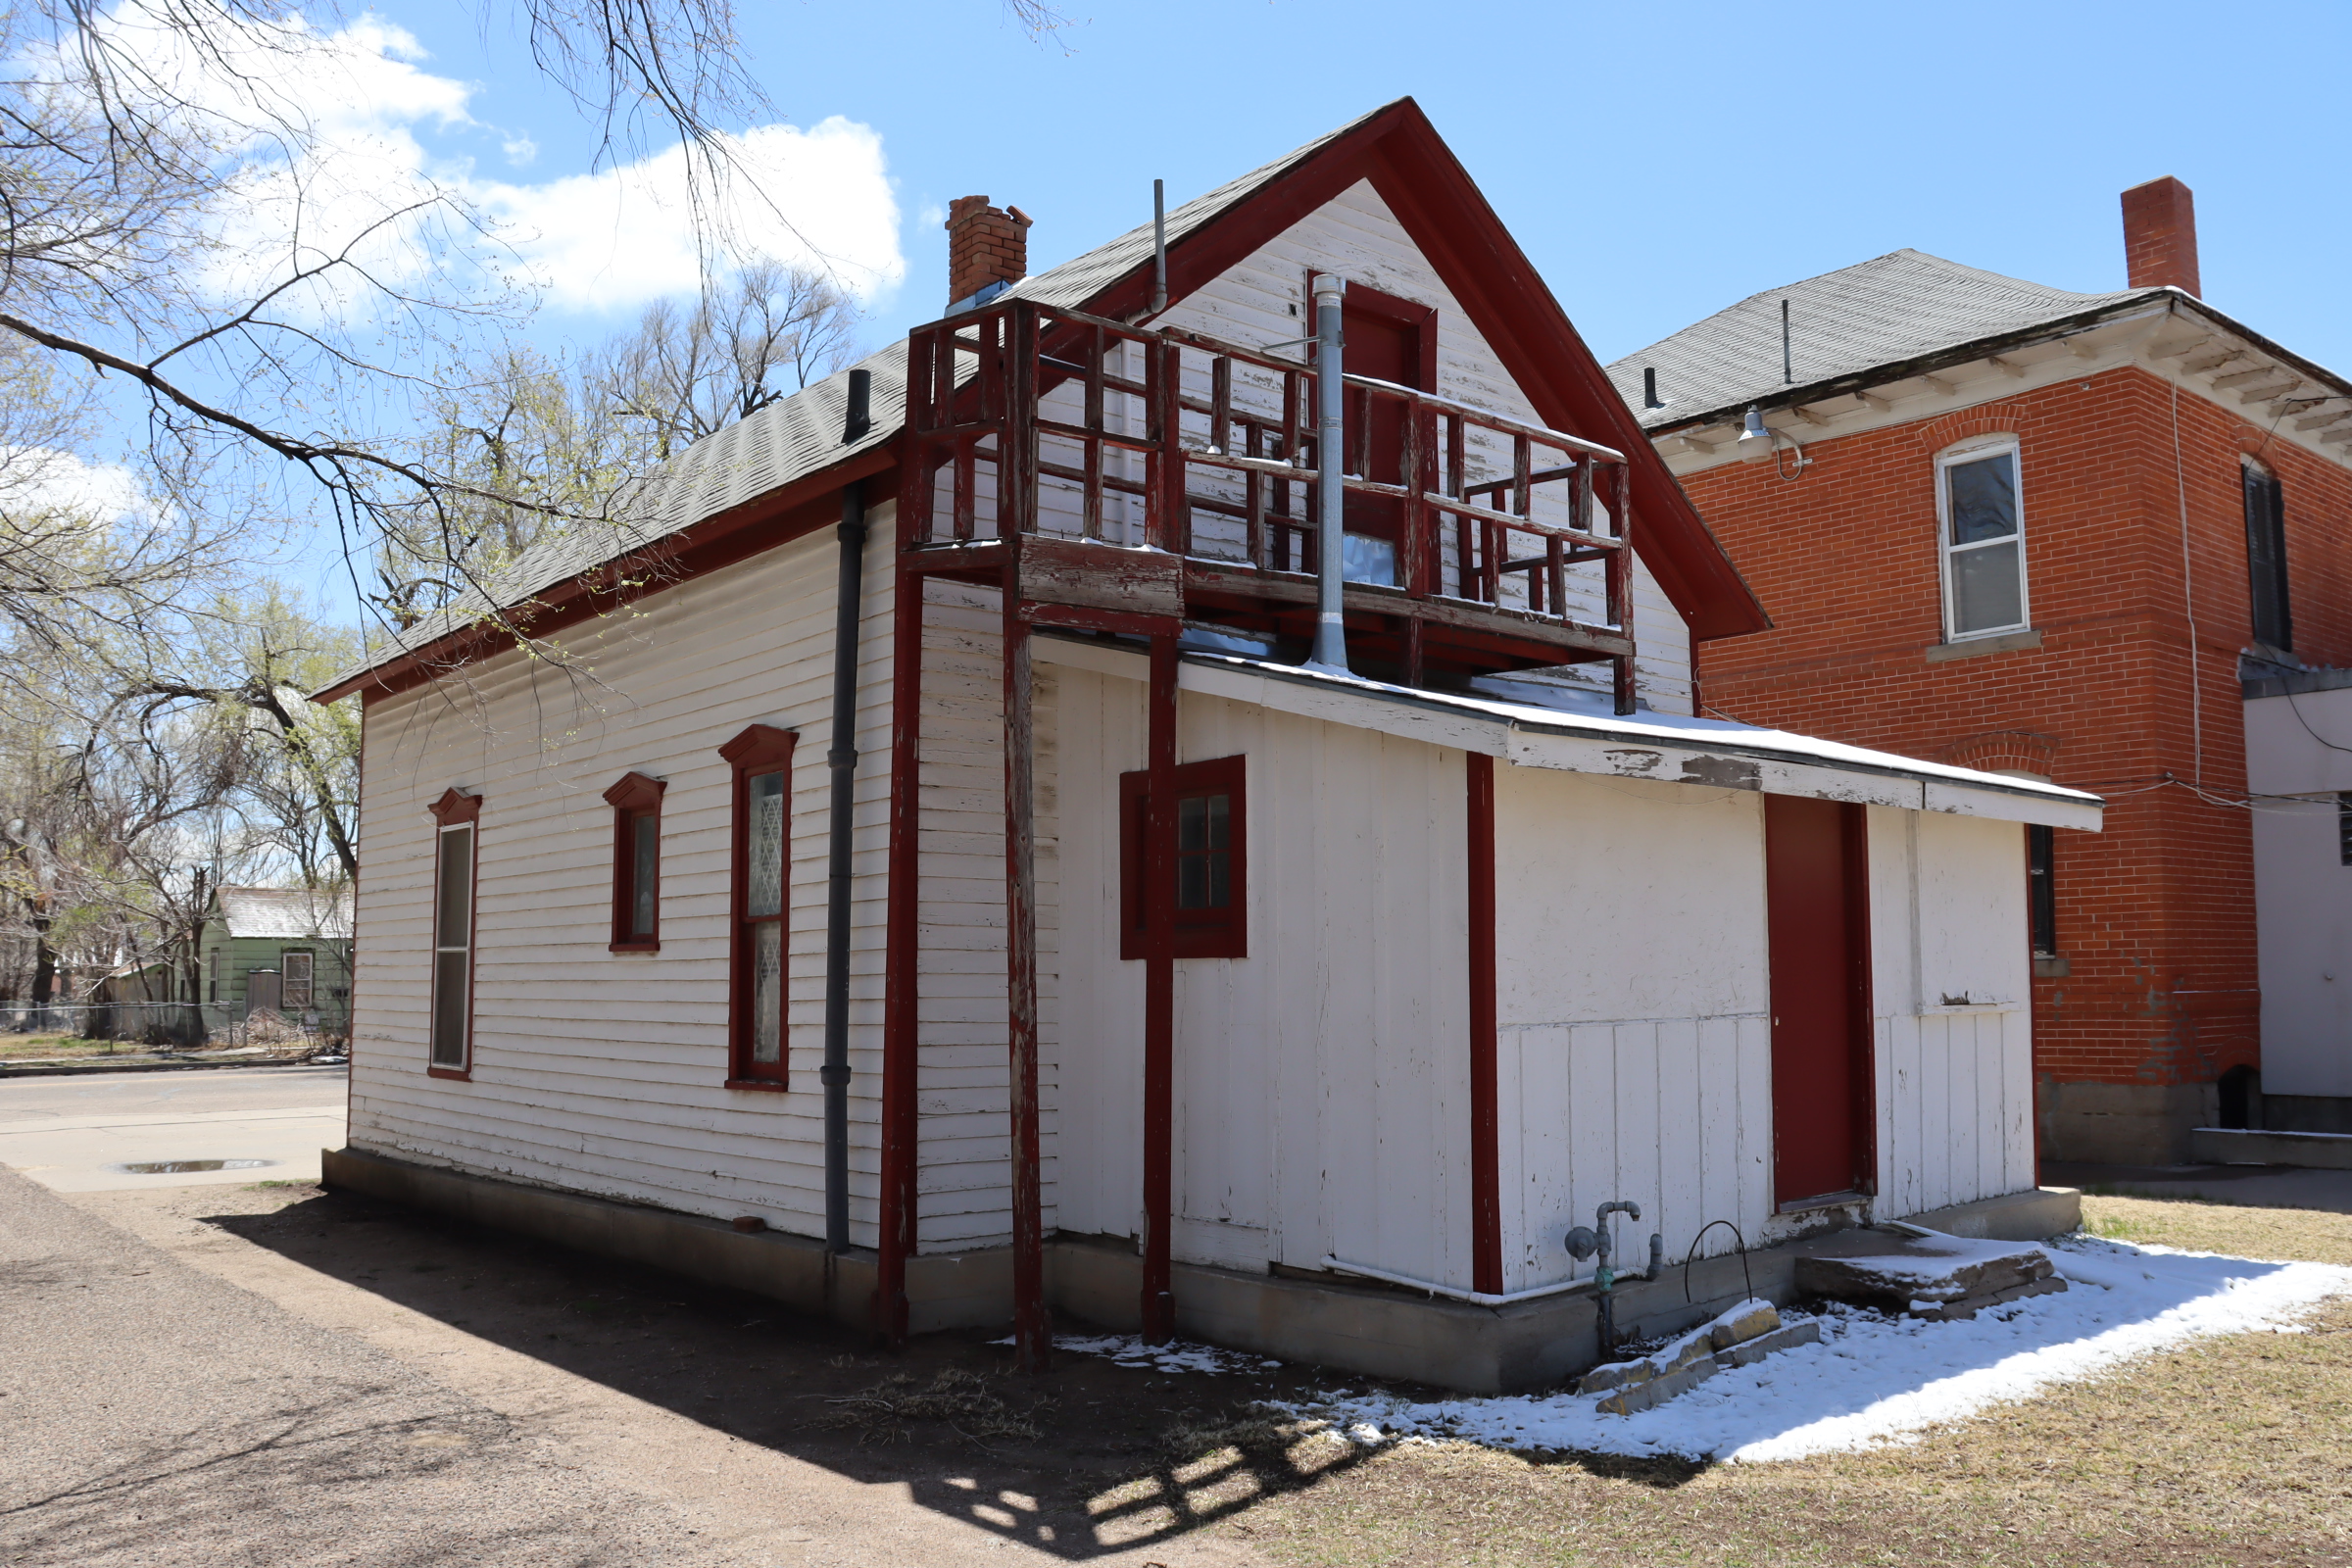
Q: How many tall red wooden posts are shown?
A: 3